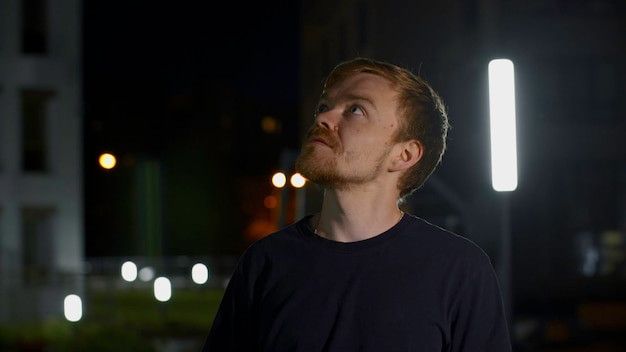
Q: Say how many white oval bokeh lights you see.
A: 4